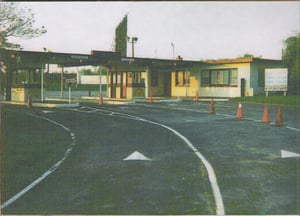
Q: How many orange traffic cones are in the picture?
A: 8